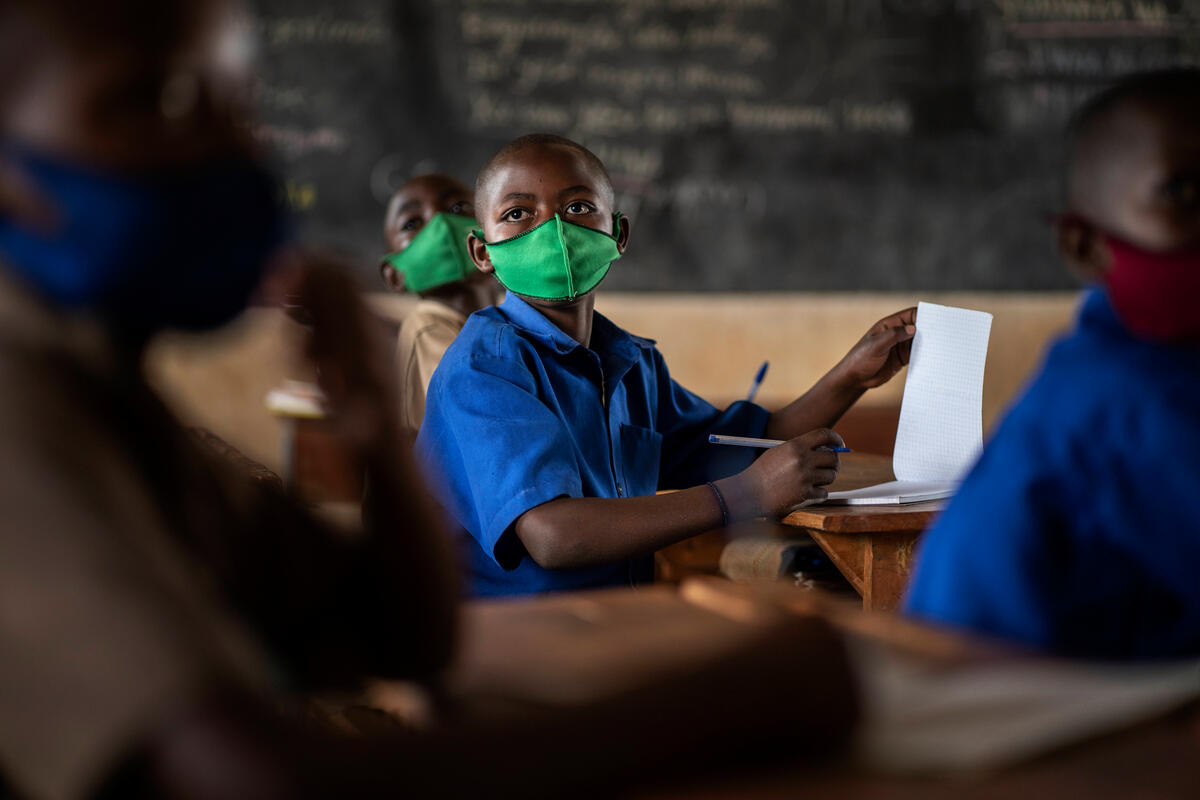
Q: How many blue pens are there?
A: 2